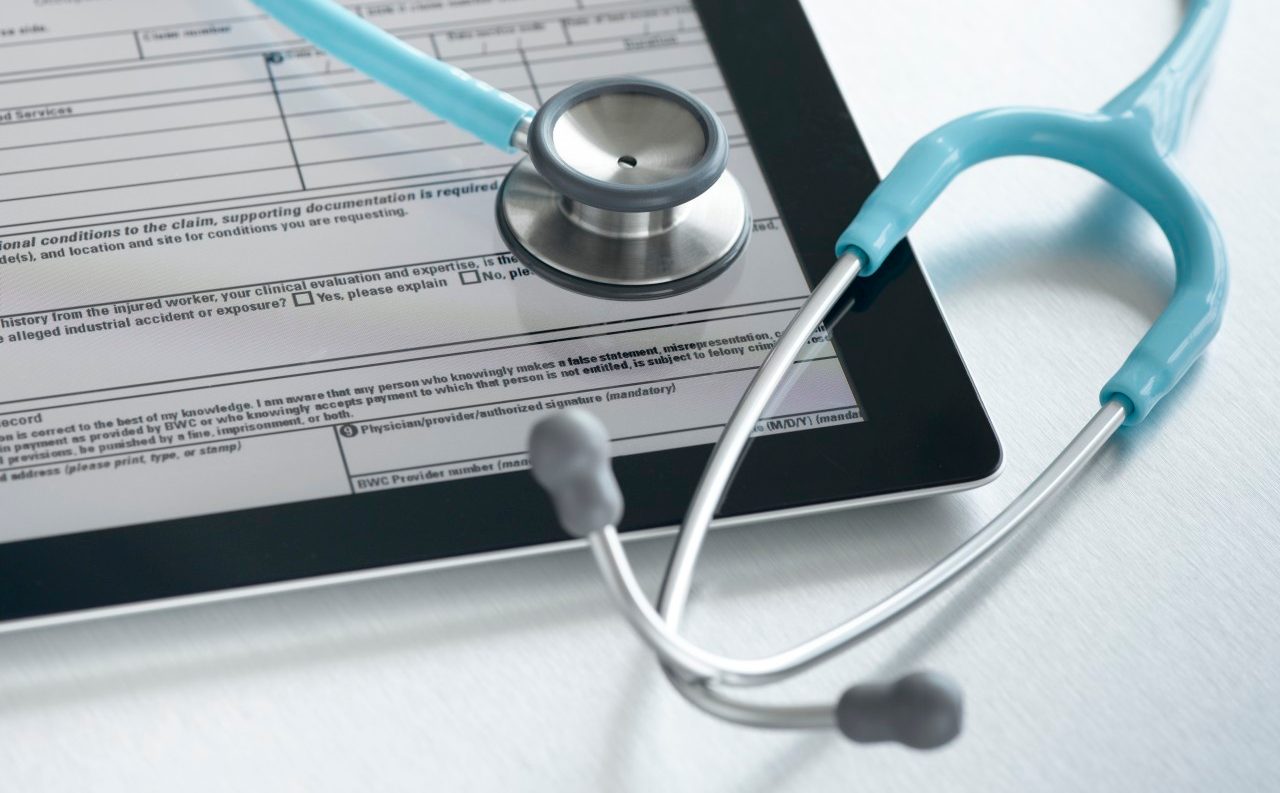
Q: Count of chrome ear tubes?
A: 2